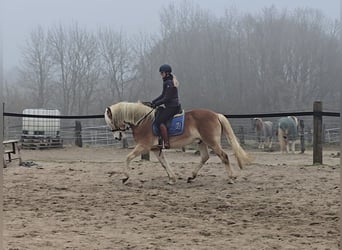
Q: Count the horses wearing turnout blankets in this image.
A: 2